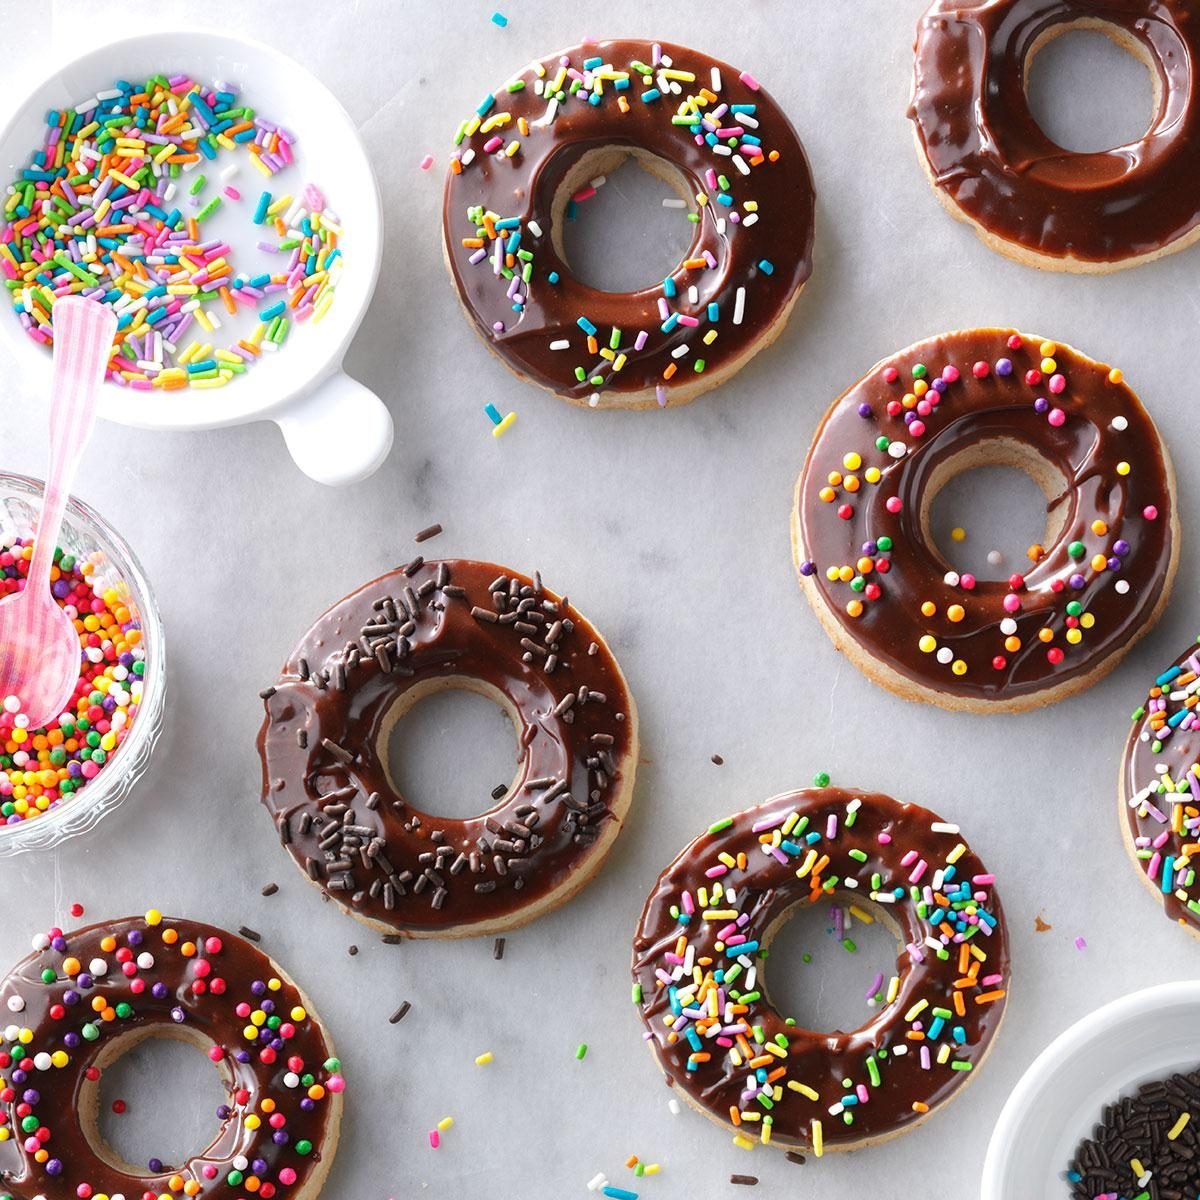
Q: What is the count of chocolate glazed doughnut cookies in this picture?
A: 7